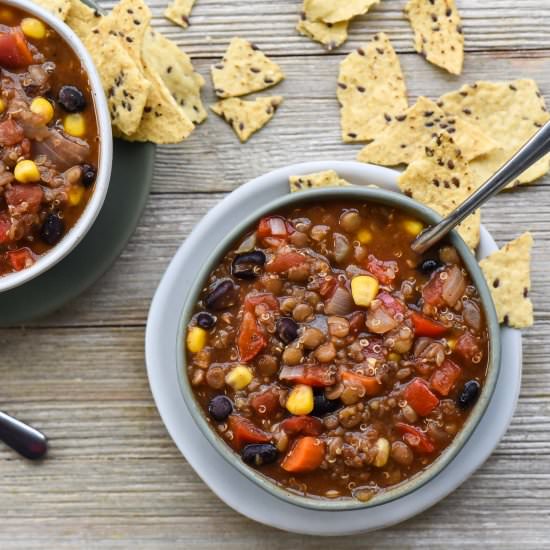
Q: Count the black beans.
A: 12